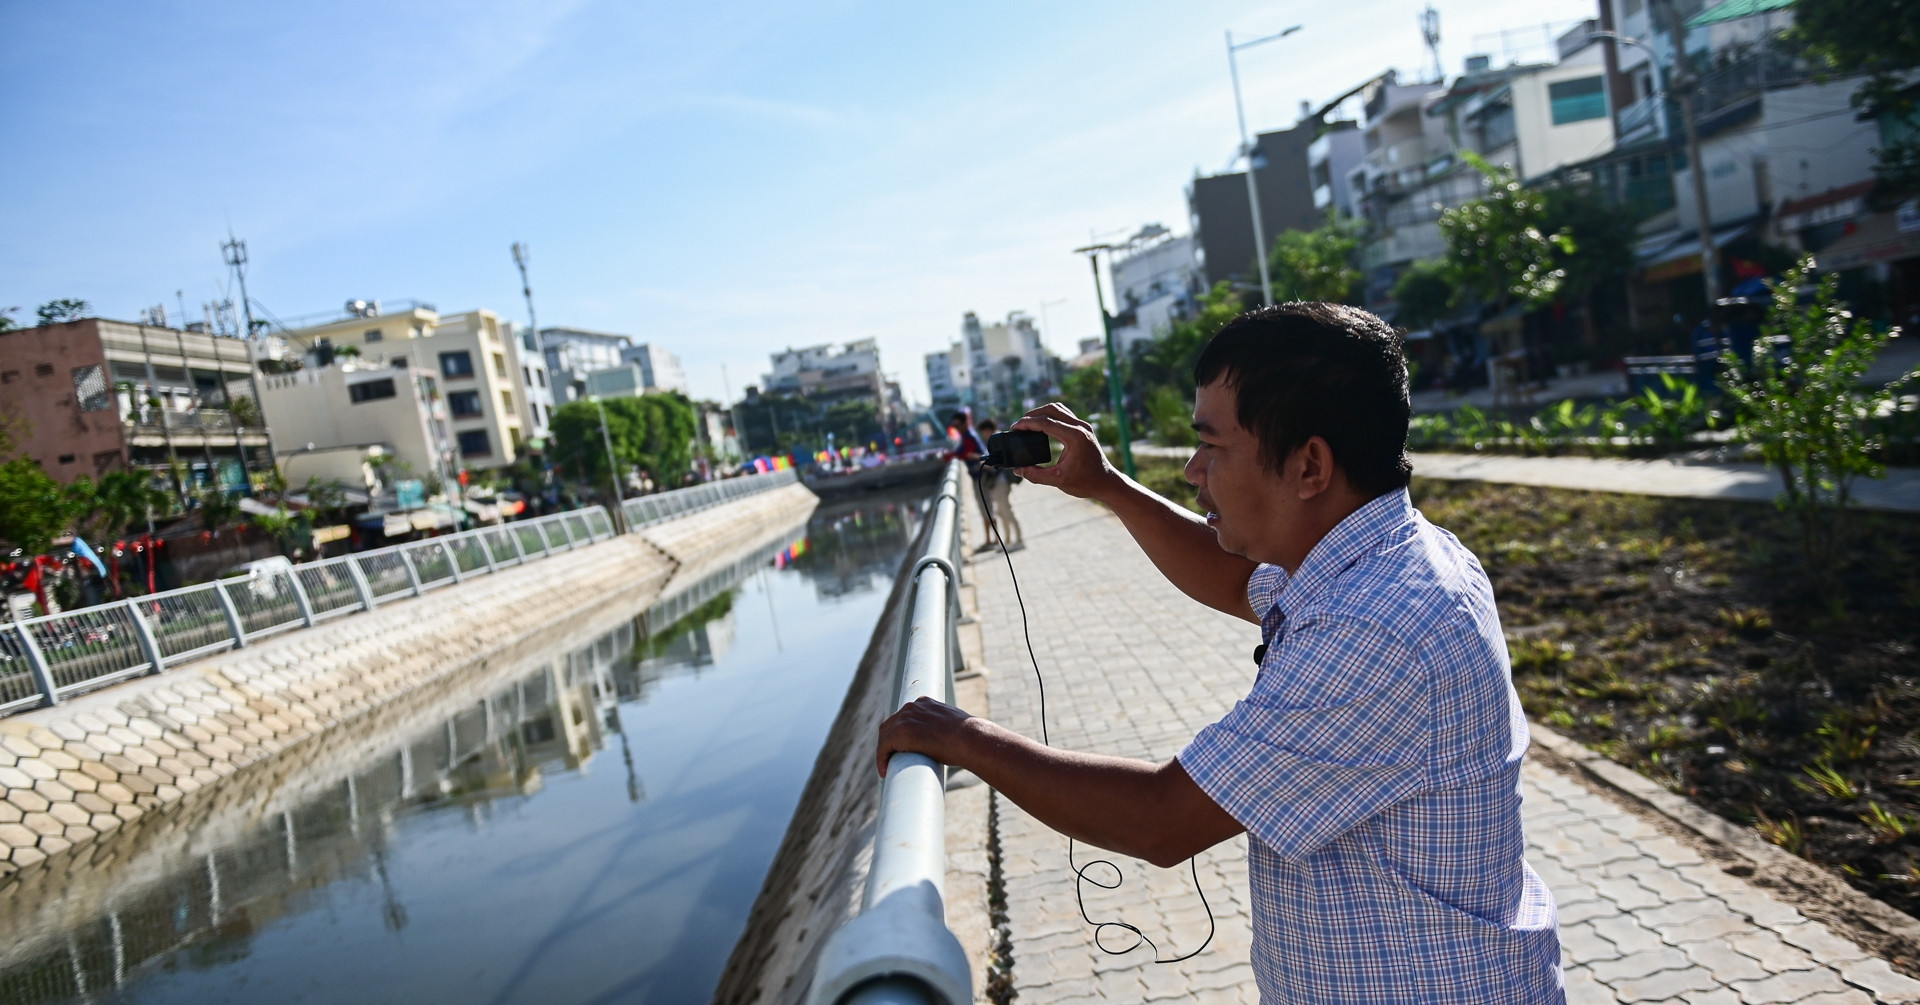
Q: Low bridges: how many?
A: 1